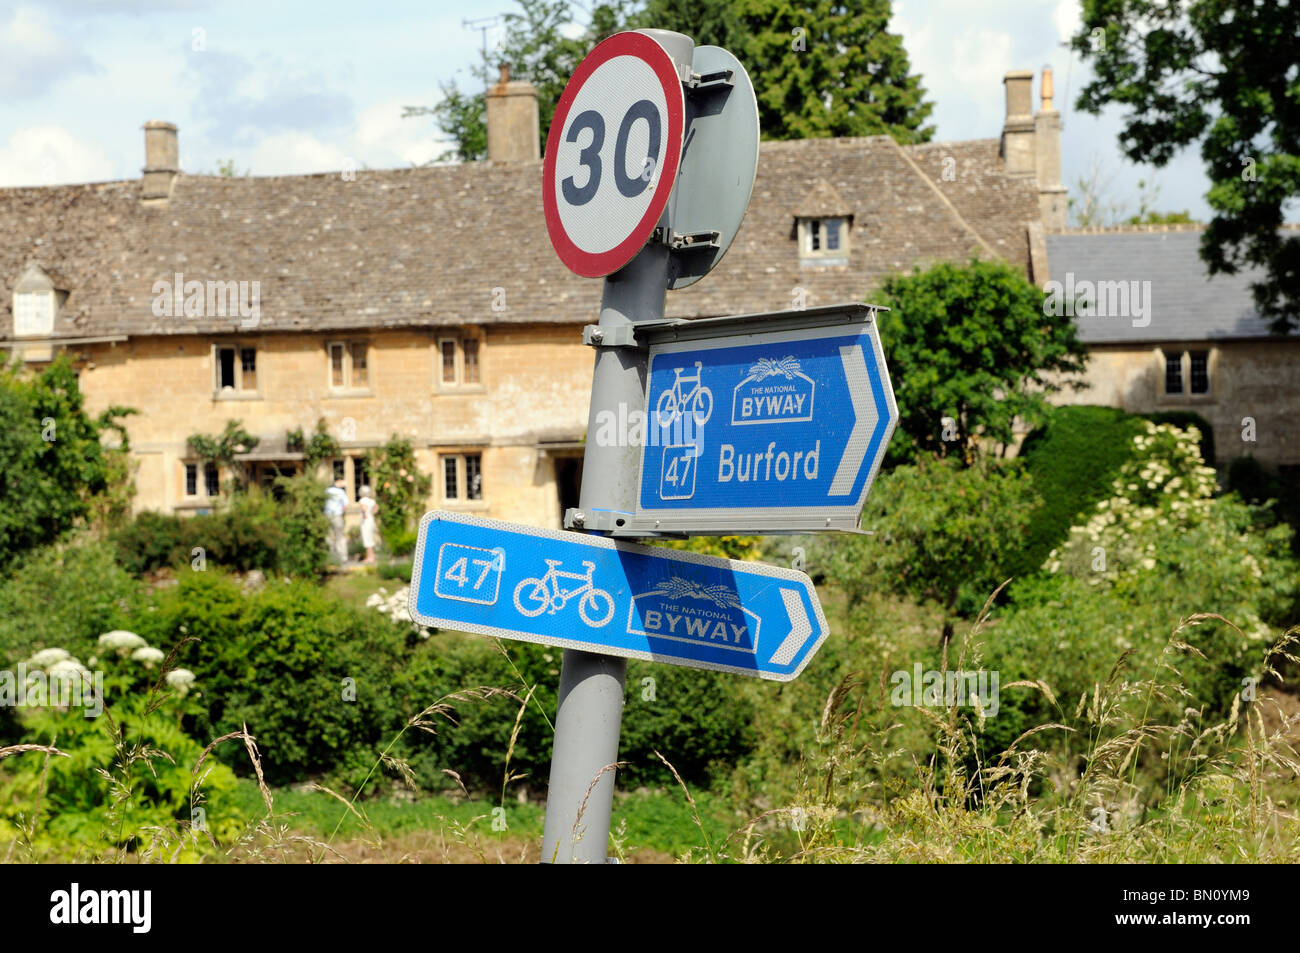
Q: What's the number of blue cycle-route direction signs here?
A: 2